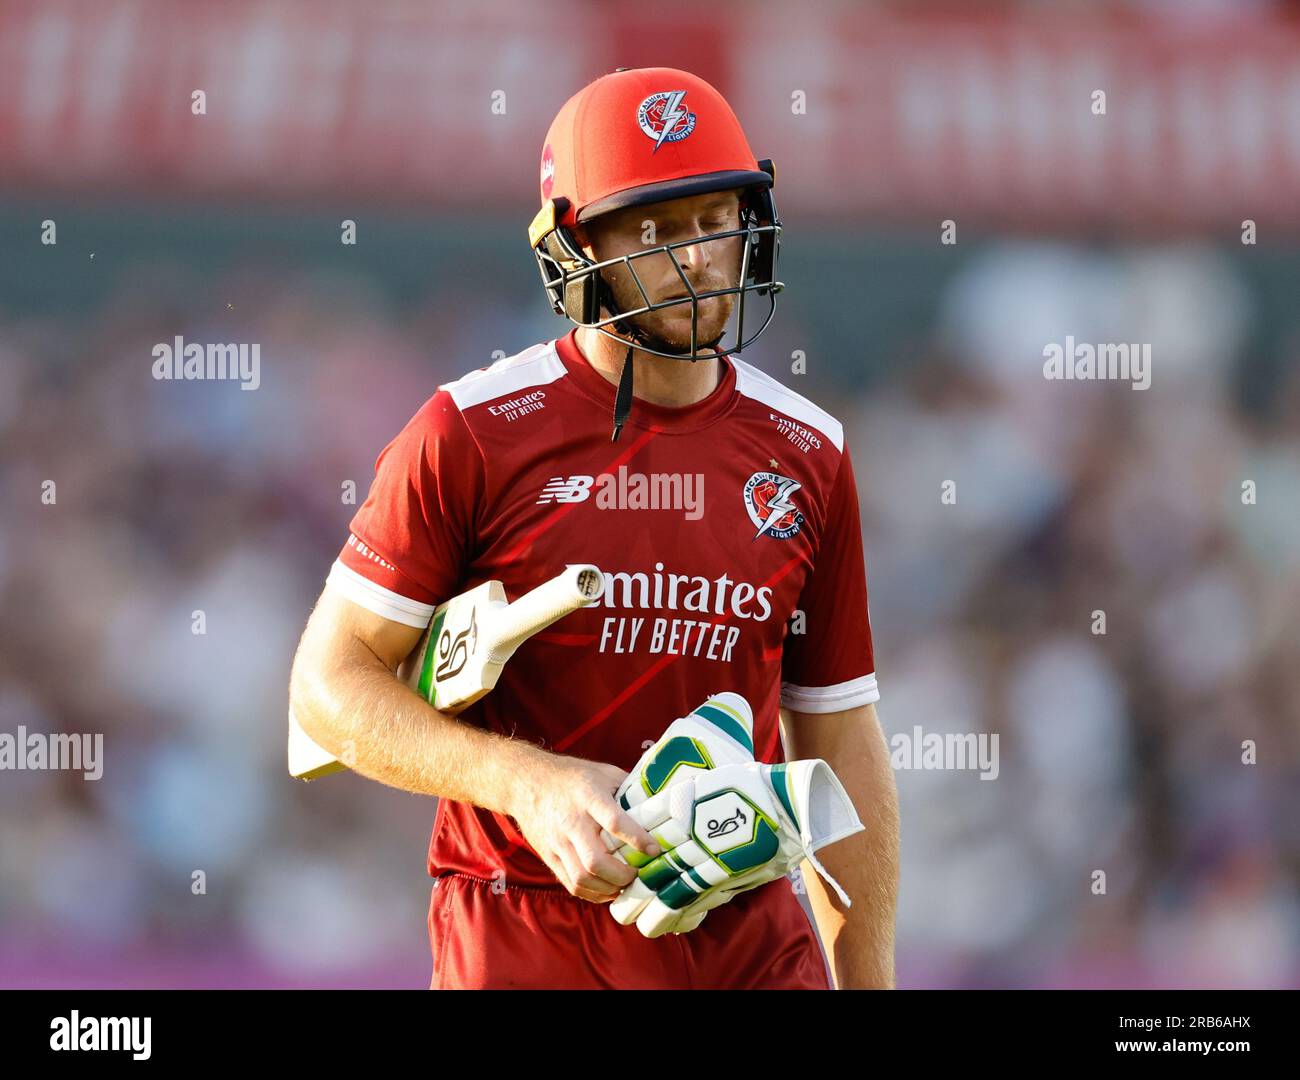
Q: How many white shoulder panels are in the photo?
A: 2